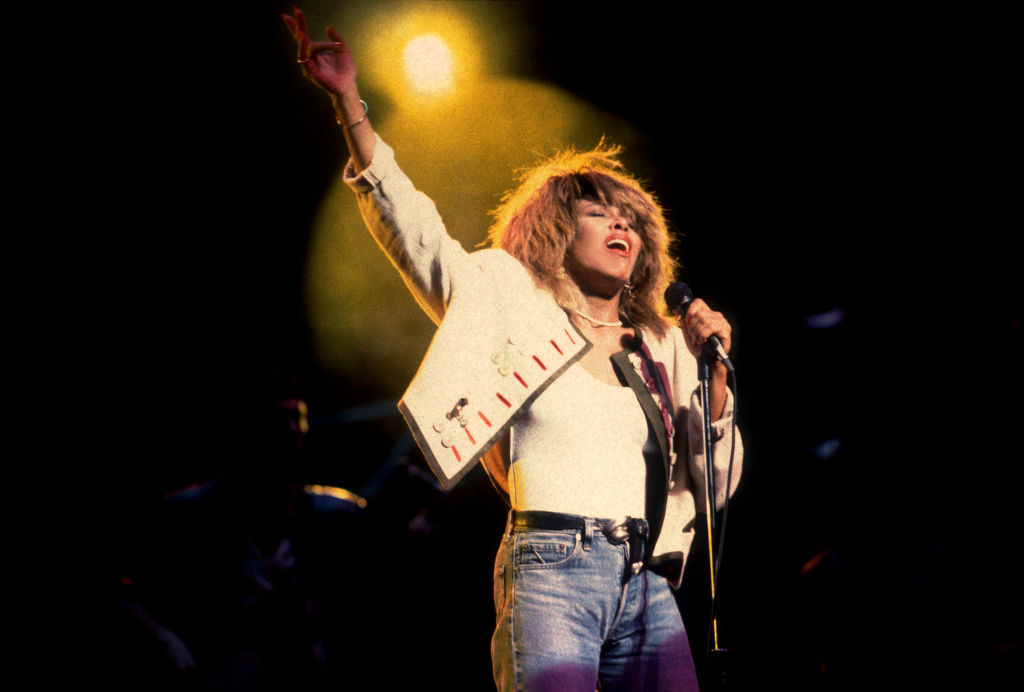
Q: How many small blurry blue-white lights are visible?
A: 2